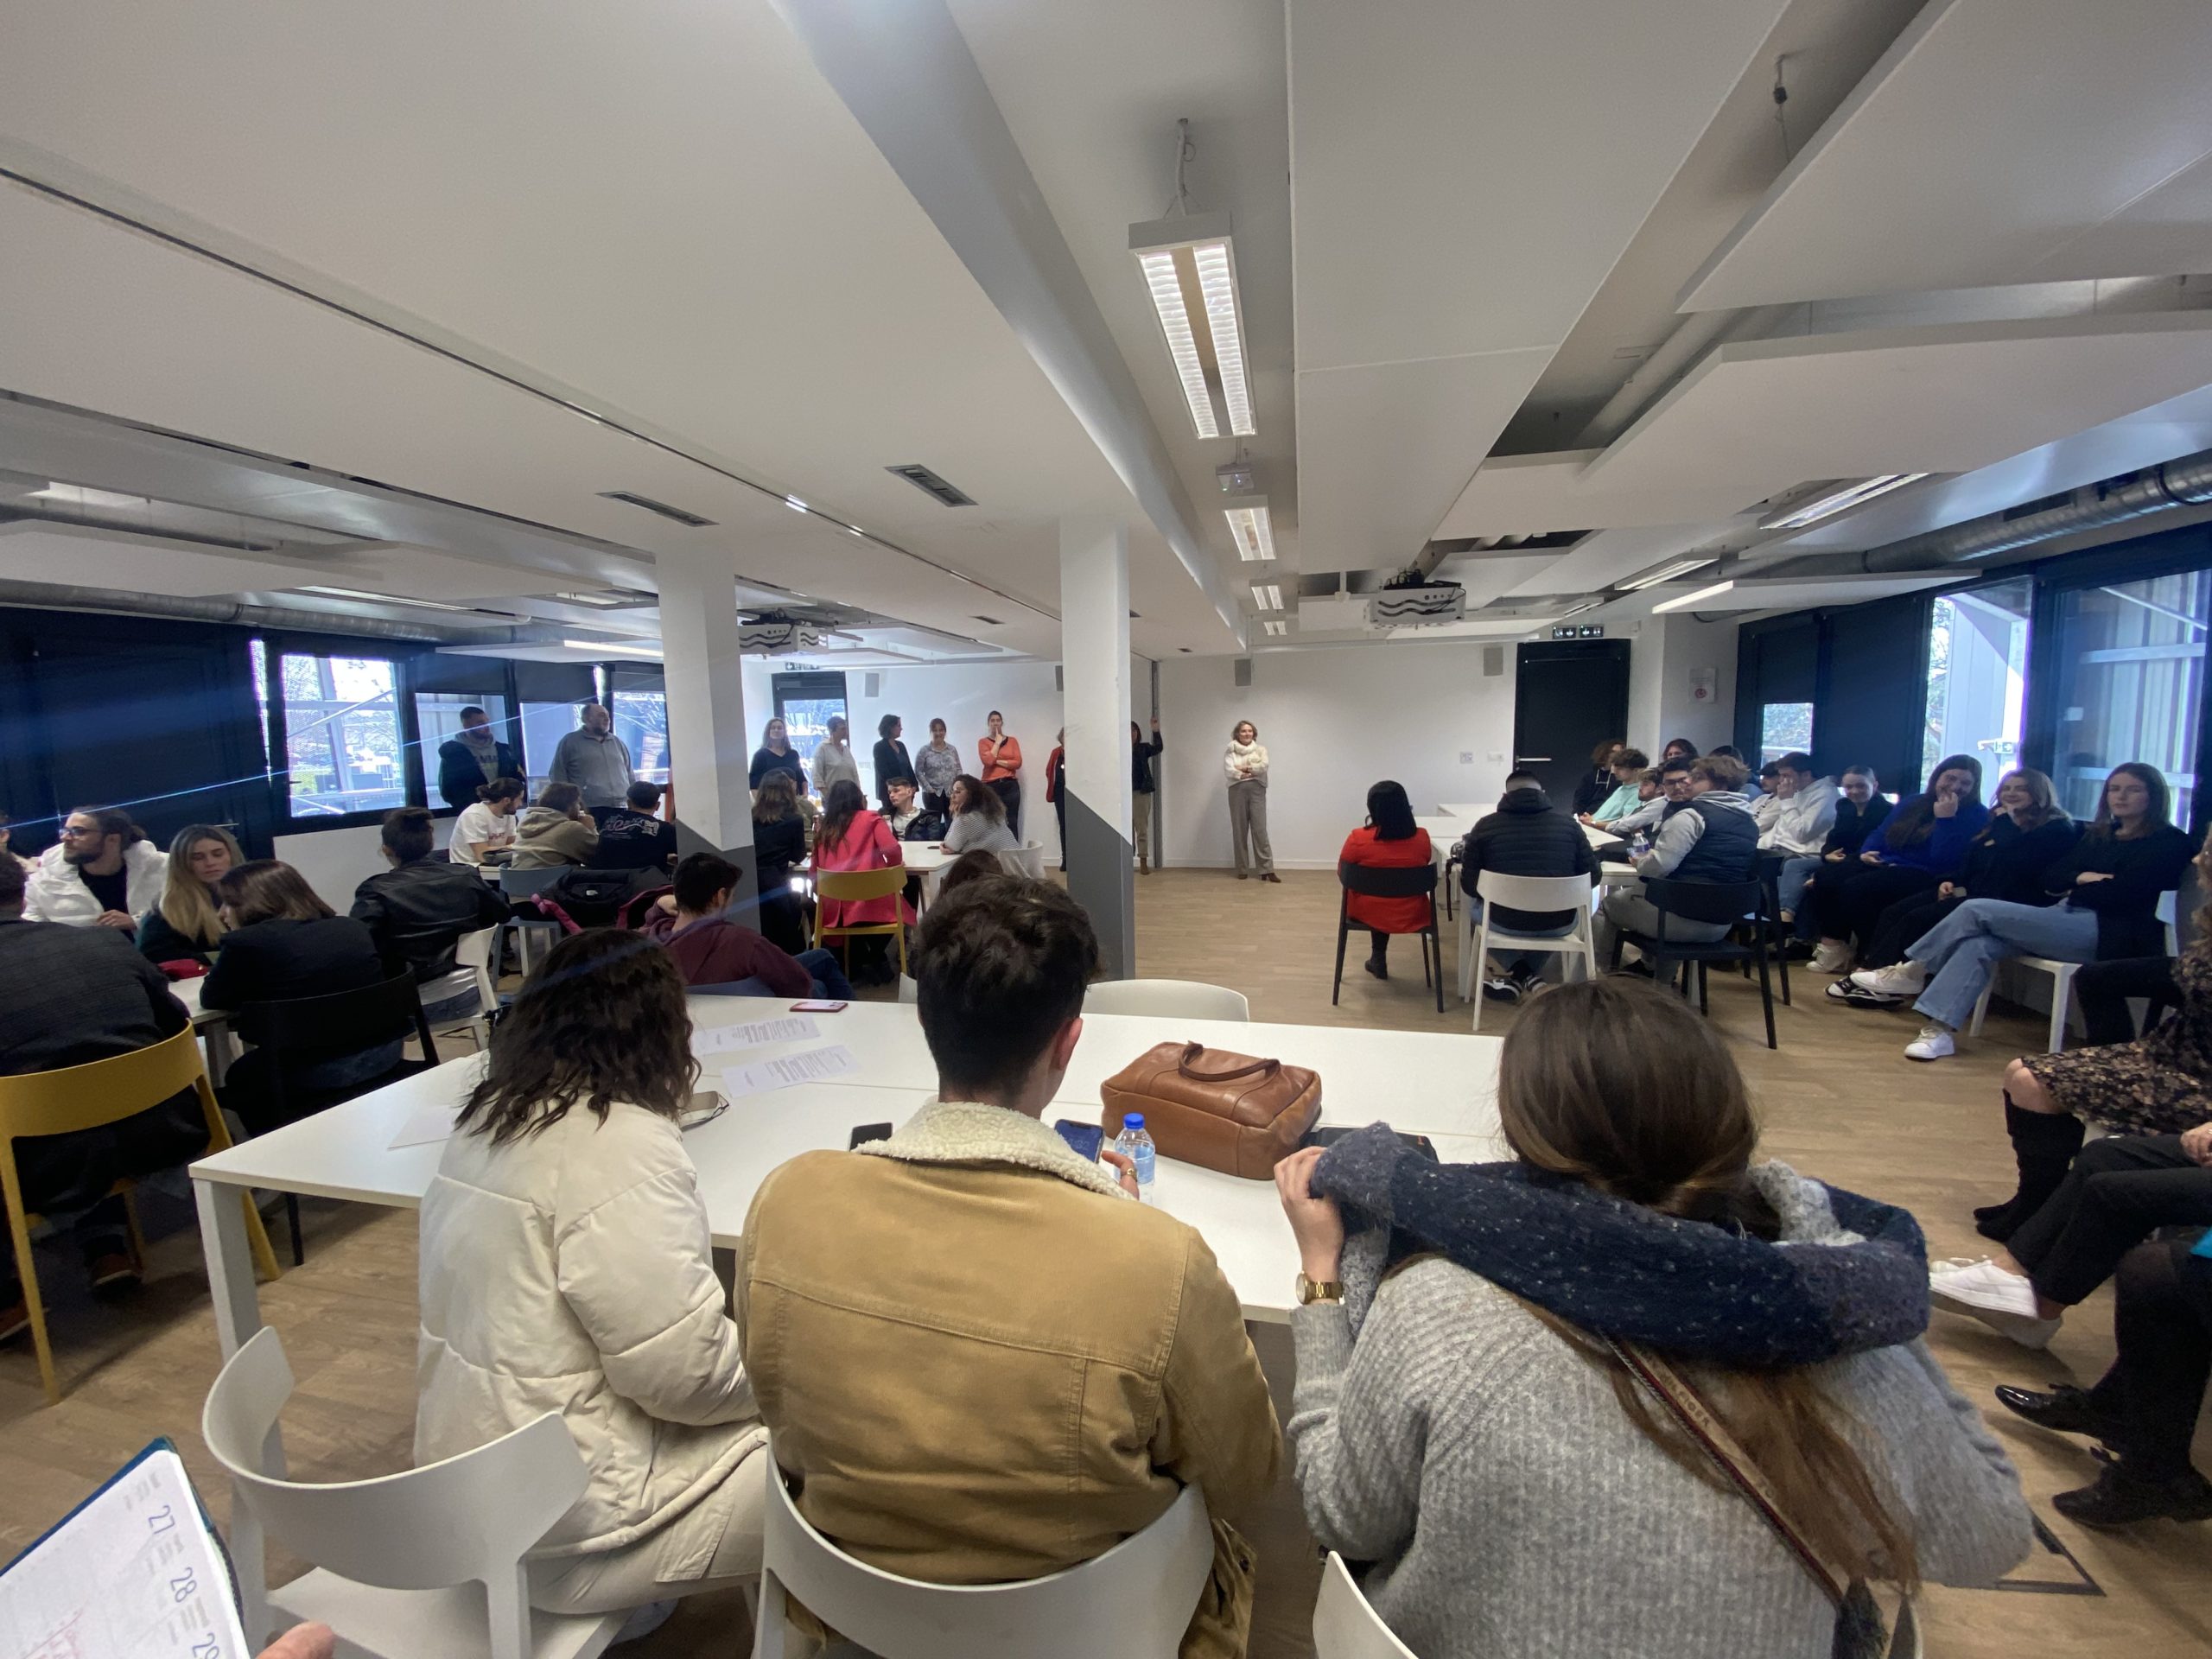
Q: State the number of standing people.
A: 10